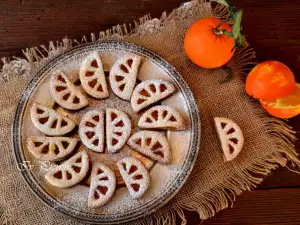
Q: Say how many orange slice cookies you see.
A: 14